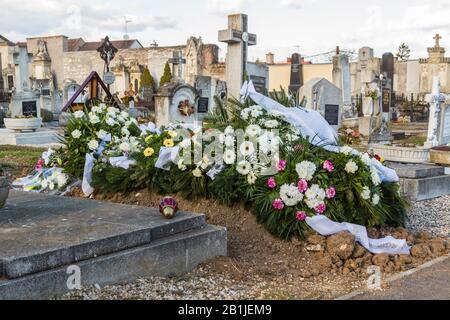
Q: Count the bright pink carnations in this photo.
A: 8